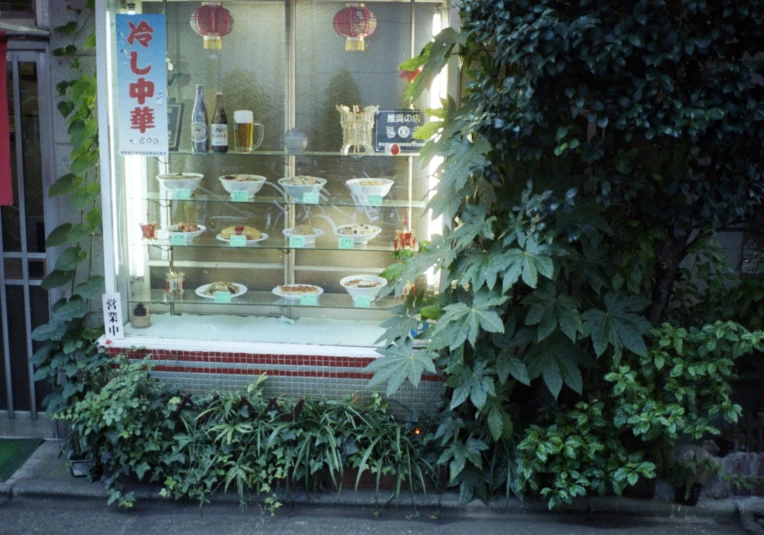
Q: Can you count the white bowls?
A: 8